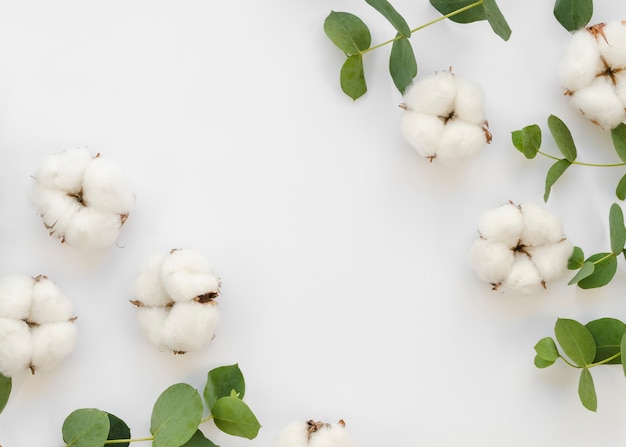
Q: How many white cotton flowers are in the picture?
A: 7